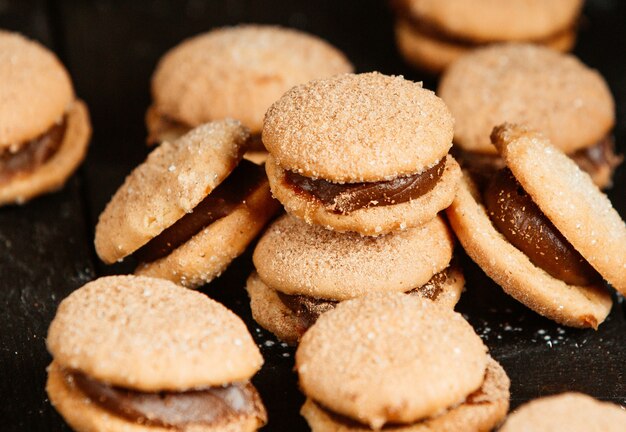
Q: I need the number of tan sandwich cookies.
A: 11